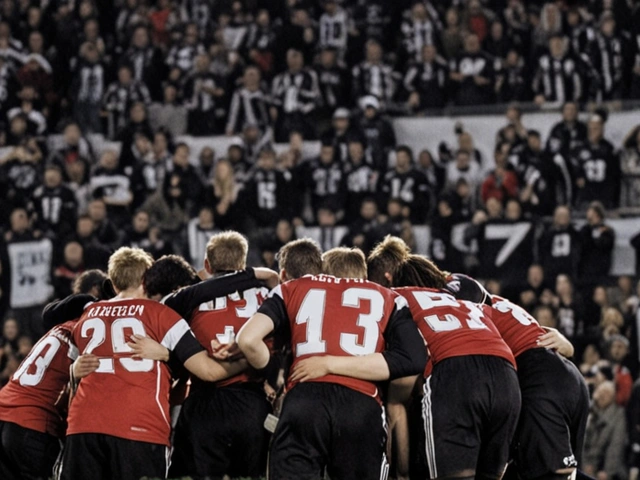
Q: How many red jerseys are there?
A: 6